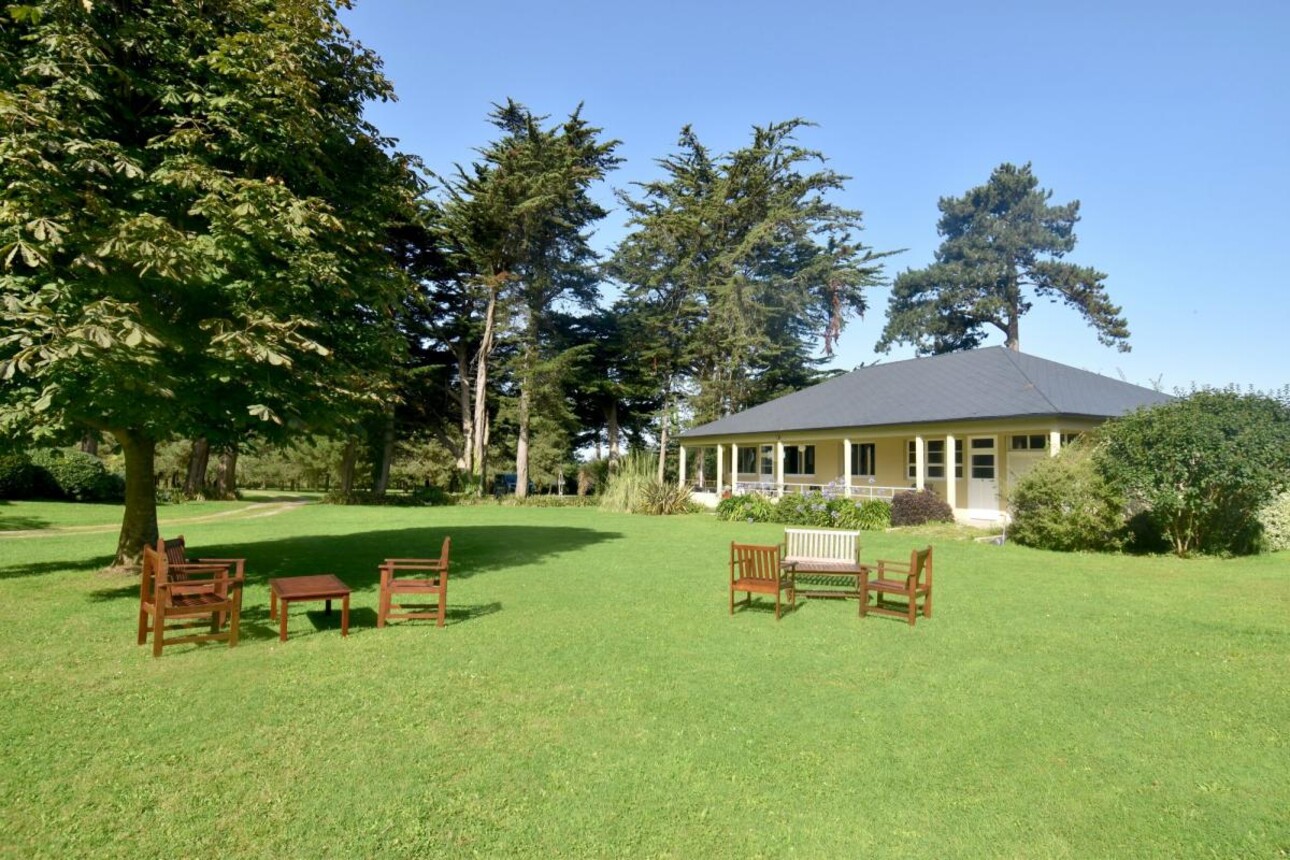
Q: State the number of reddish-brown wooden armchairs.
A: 5